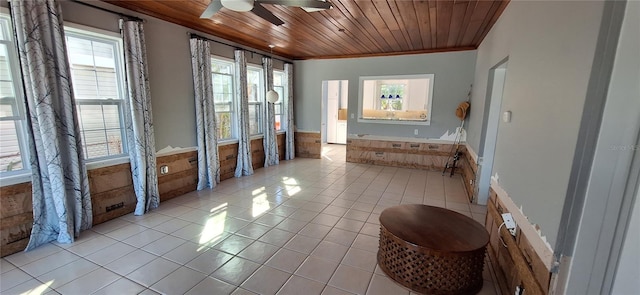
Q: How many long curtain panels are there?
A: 6